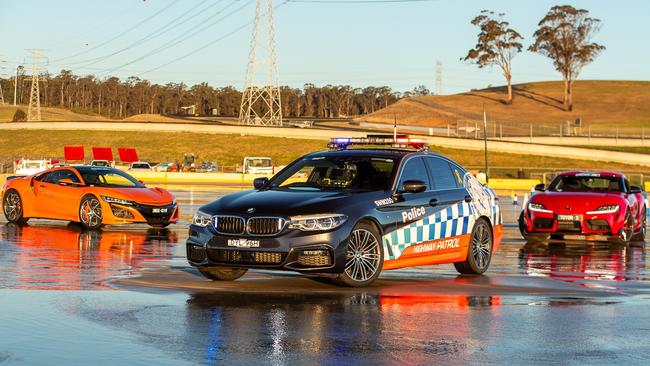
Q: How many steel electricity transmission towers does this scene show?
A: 3